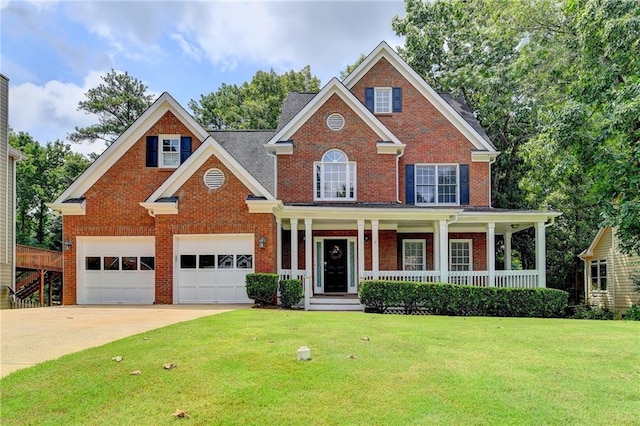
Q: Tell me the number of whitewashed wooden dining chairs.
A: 0